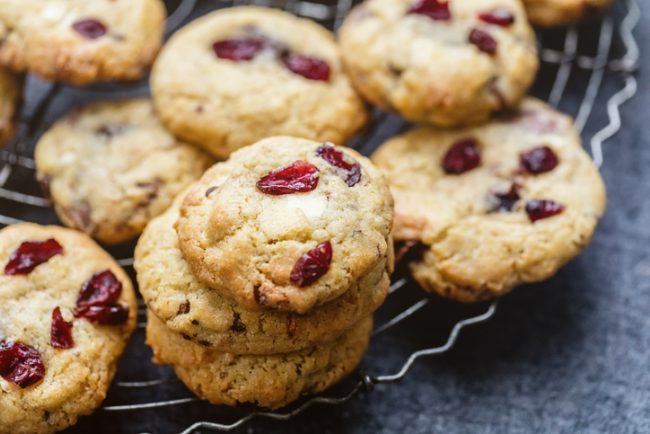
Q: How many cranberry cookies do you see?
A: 11